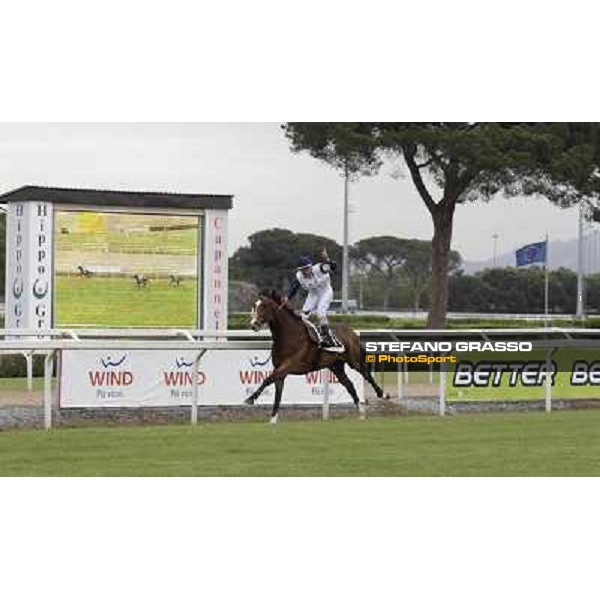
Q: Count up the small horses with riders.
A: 3